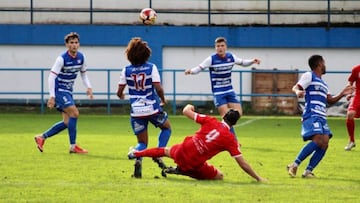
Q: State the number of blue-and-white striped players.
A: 4